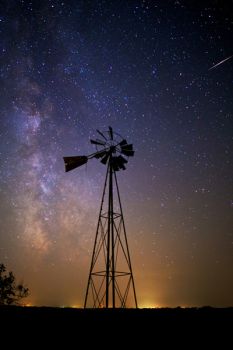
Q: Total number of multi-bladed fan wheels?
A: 1